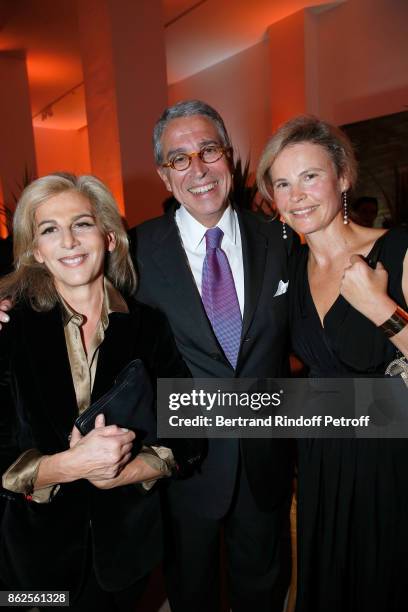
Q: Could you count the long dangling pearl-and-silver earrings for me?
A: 2